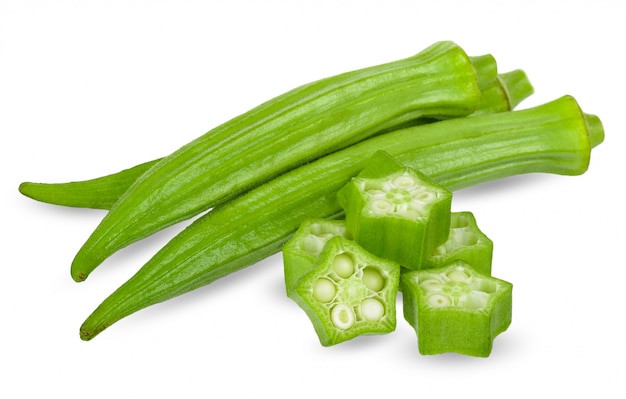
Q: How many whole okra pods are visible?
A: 3